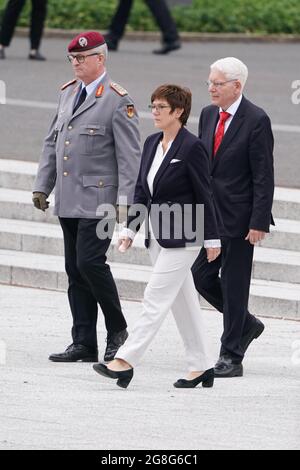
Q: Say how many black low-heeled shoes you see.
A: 2